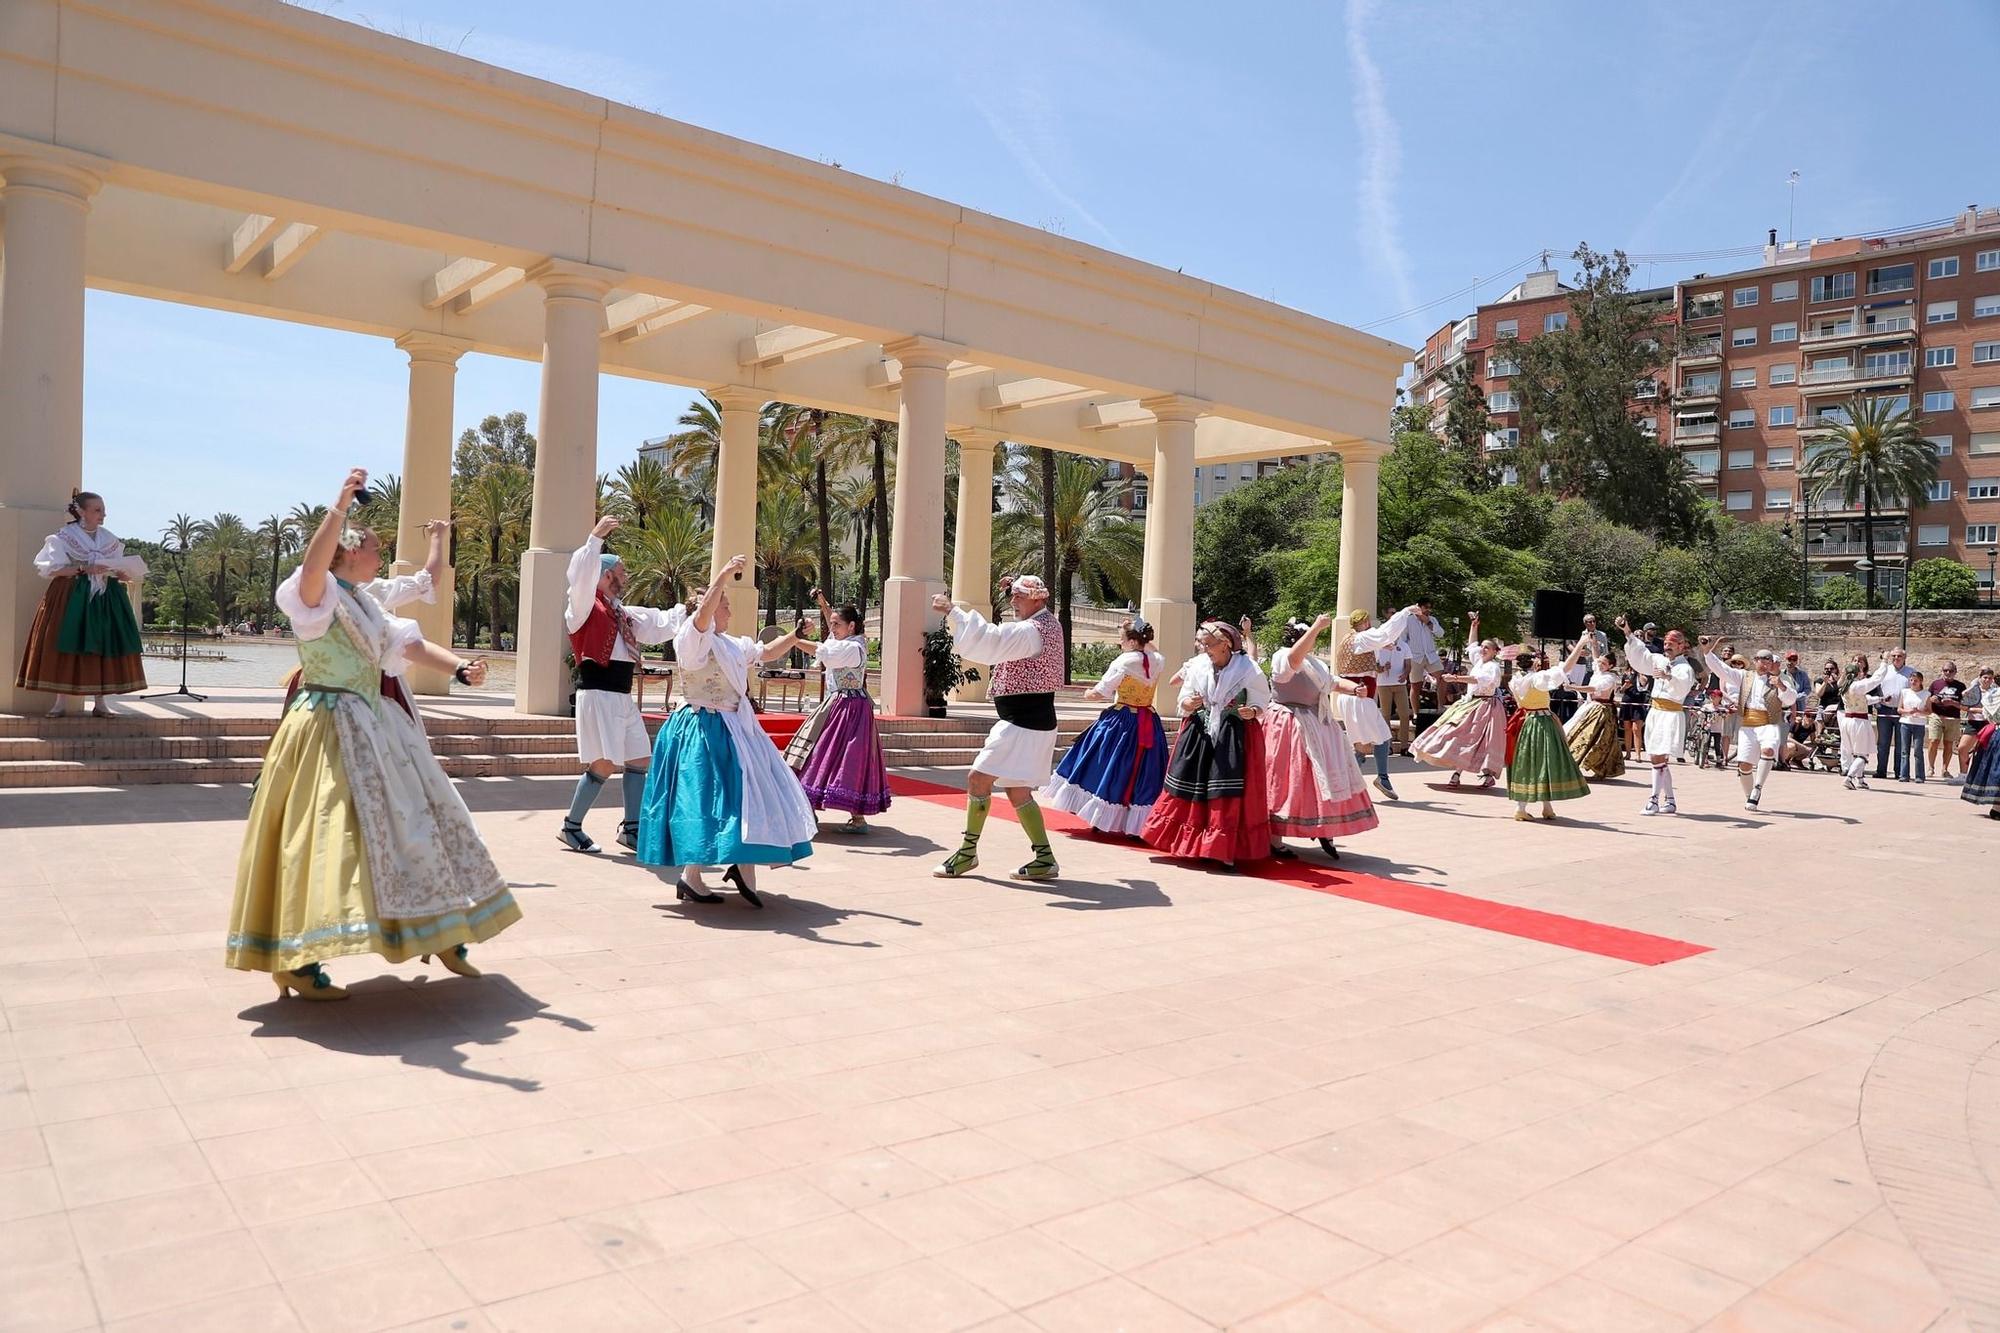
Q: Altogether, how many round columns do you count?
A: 9